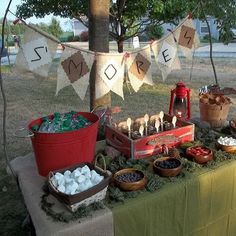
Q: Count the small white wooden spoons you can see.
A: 6